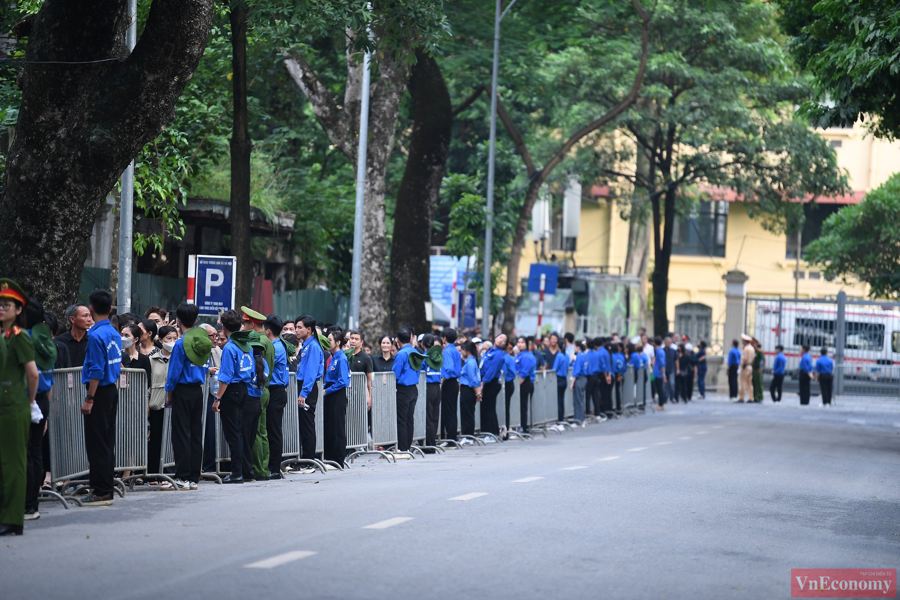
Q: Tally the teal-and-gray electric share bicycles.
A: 0